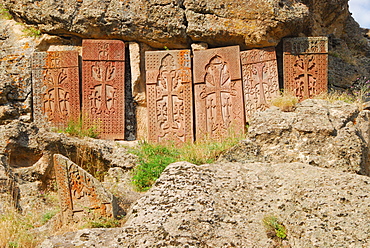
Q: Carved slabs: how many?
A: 7